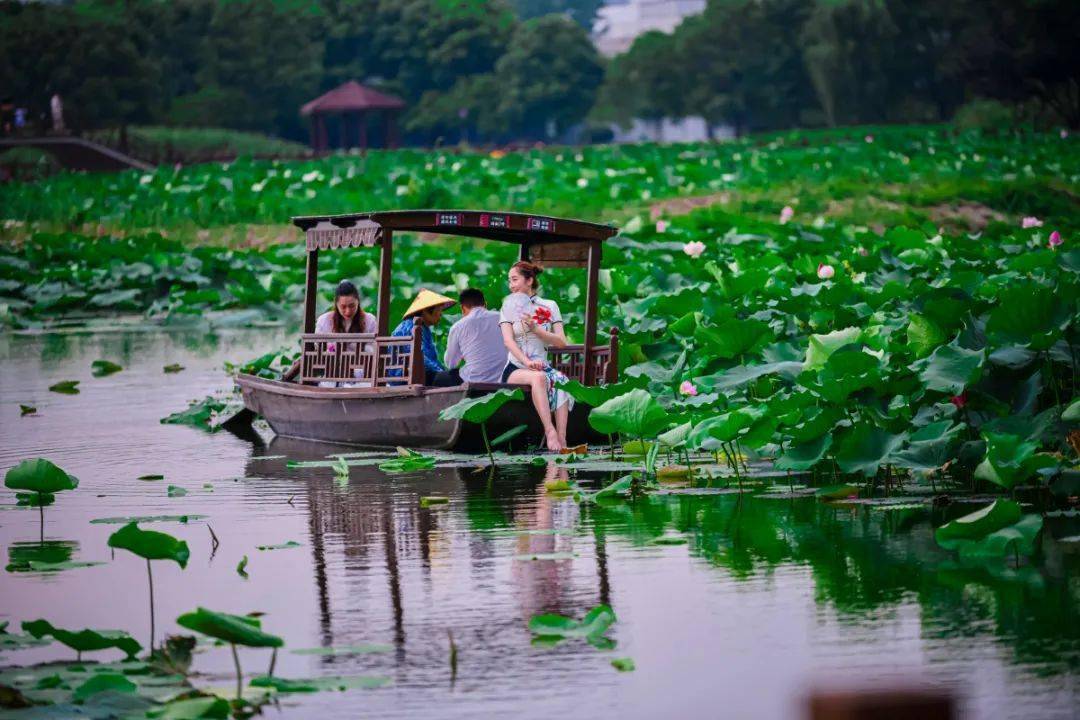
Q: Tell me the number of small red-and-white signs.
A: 3